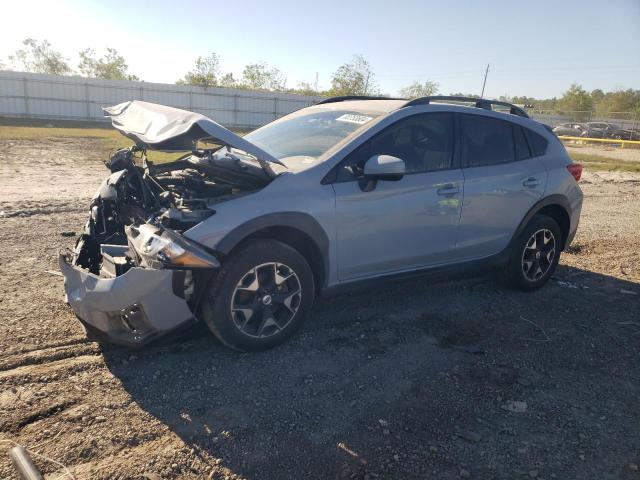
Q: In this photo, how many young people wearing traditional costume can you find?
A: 0